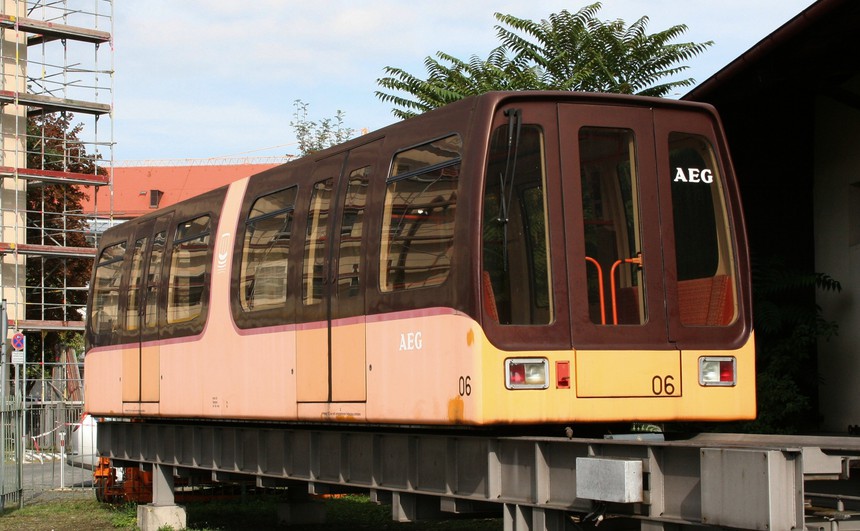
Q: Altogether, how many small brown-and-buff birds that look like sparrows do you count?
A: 1